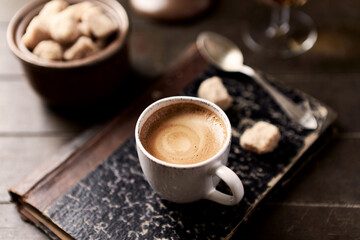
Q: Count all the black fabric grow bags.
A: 0